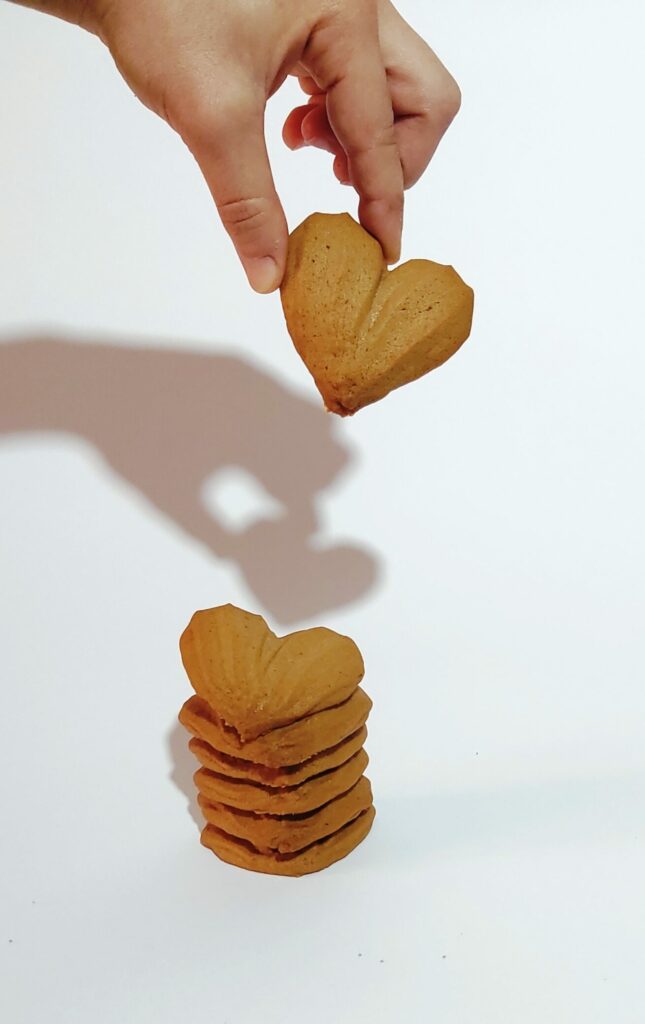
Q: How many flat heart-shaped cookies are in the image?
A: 7